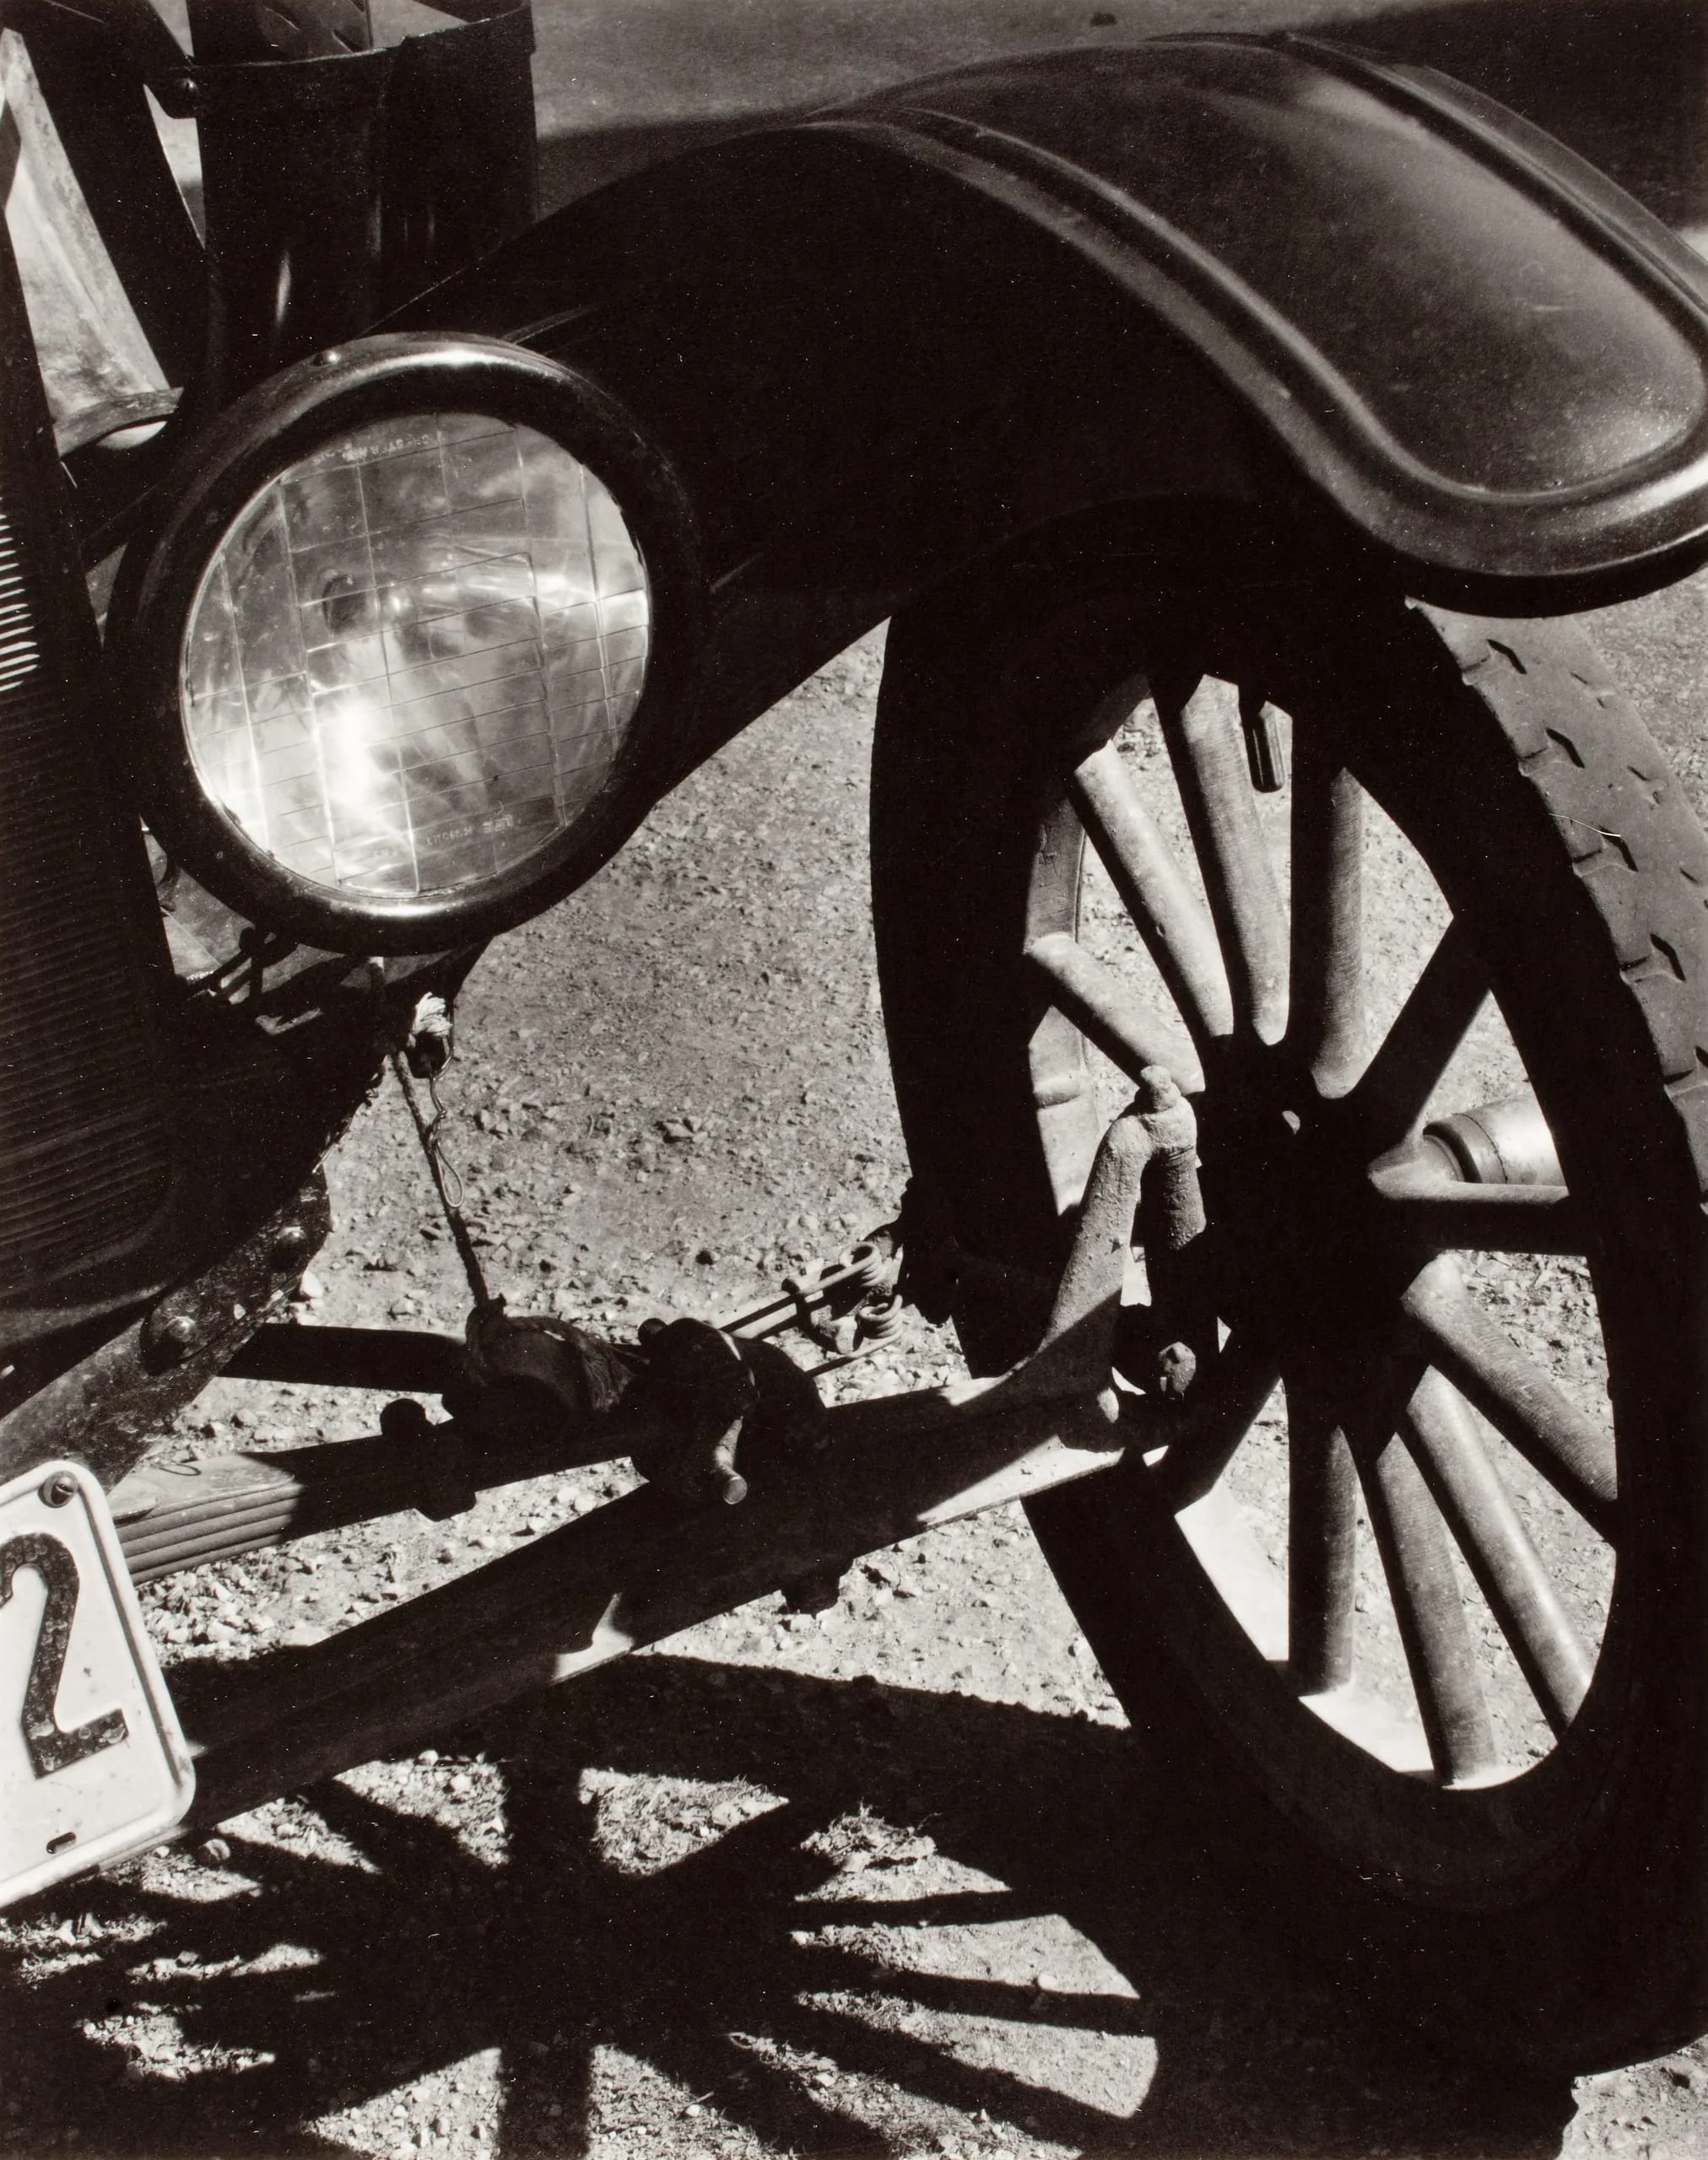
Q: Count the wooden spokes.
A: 11